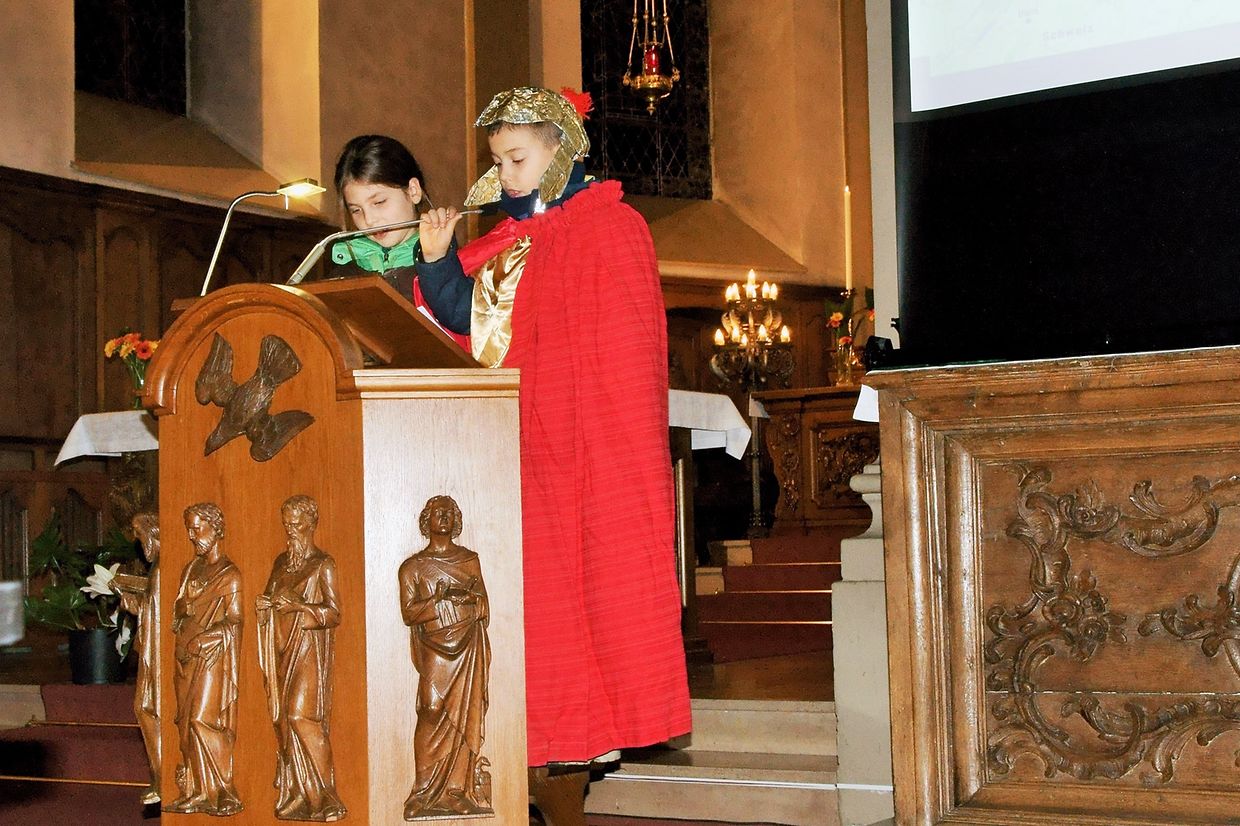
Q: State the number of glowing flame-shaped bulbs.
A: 11